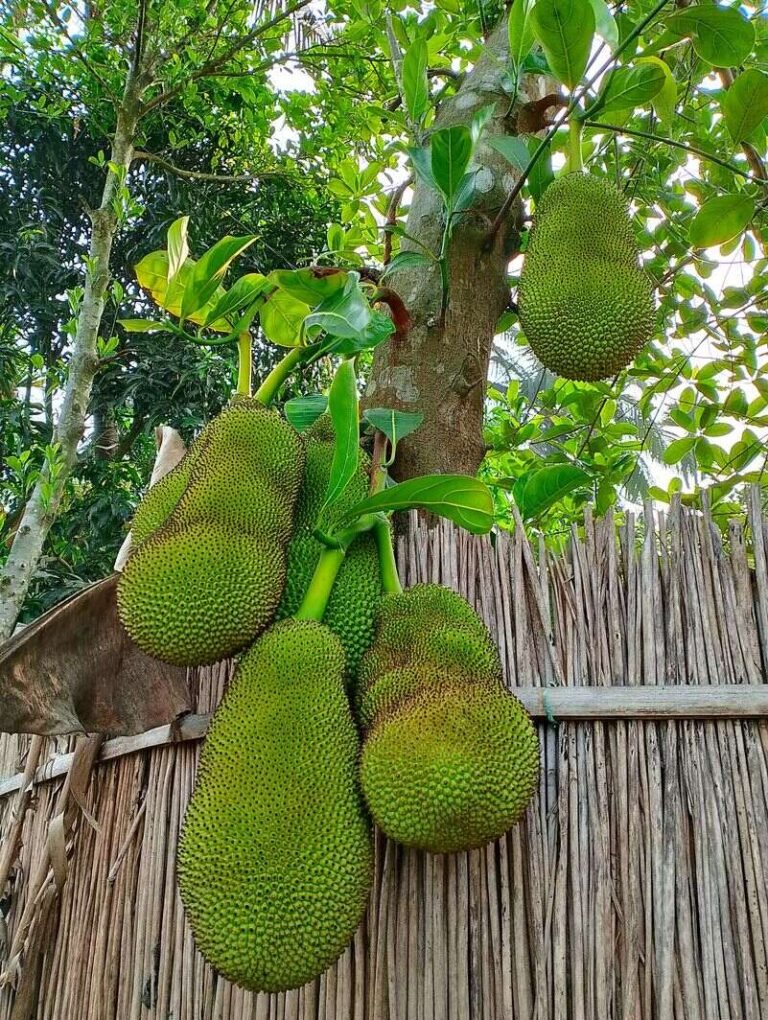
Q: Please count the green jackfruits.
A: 6